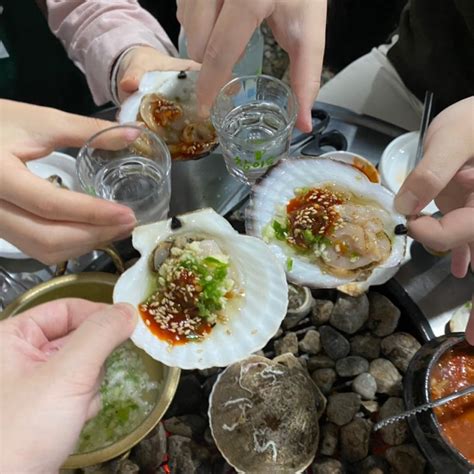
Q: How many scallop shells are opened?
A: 3